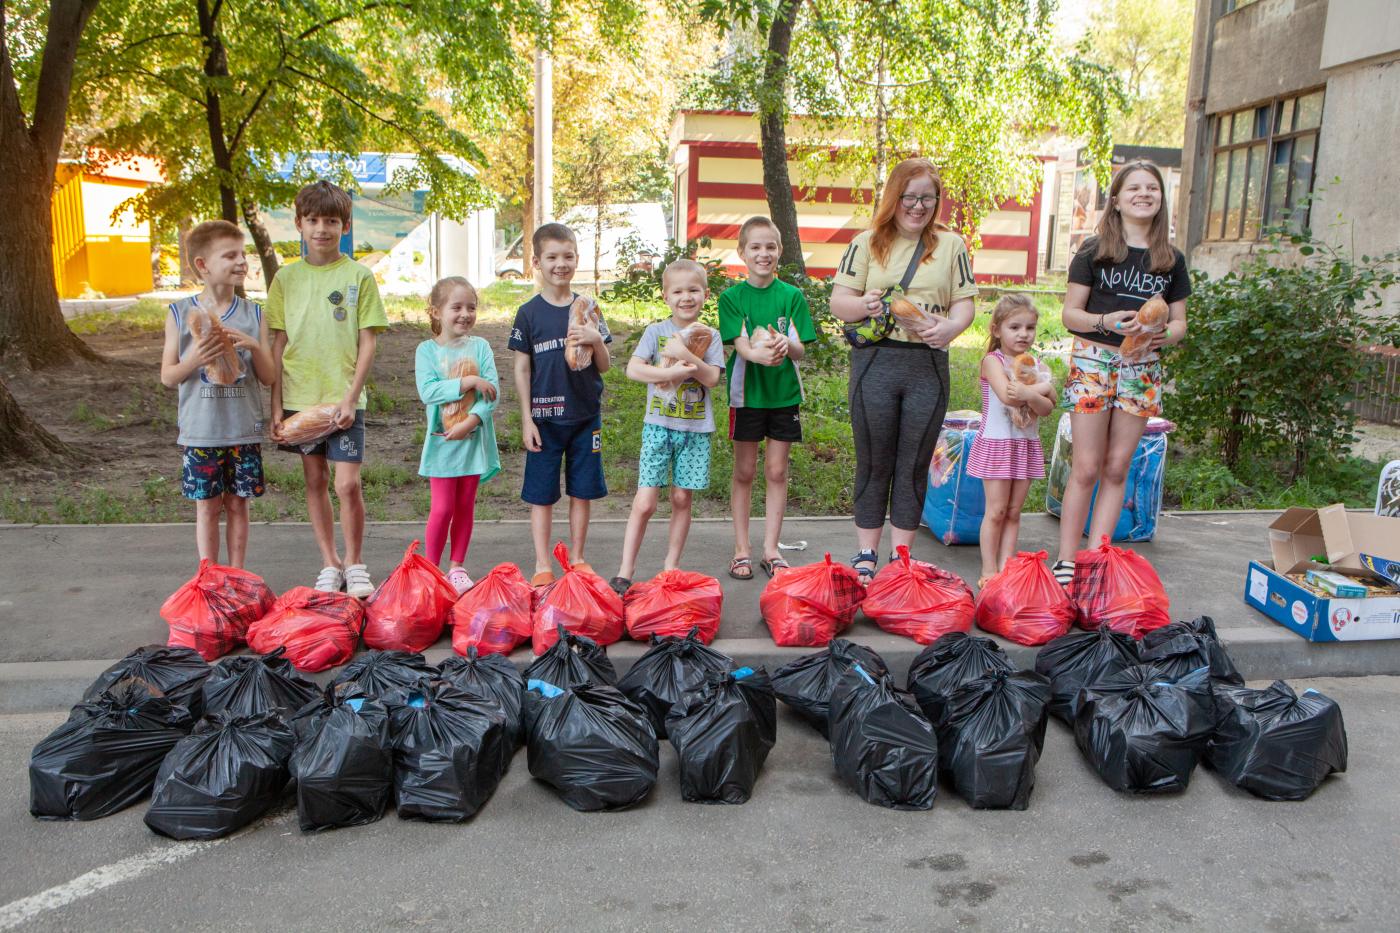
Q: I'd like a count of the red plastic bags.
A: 10